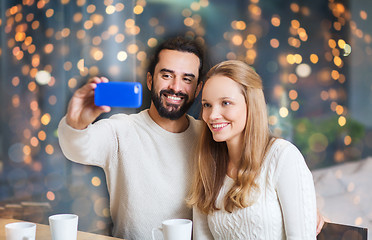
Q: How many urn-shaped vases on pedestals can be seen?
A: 0